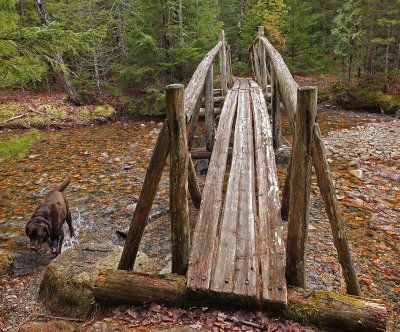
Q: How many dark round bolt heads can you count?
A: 6